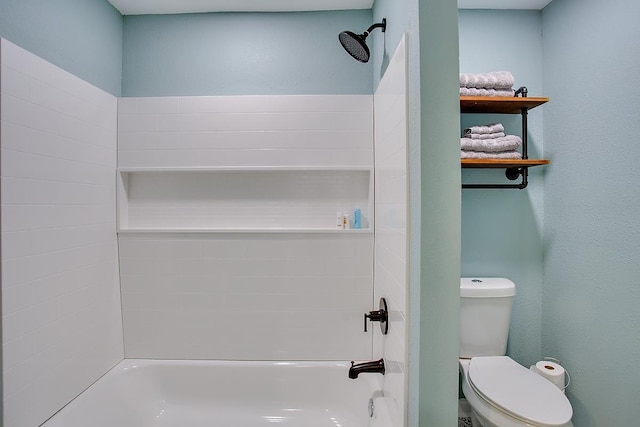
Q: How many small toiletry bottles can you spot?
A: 3